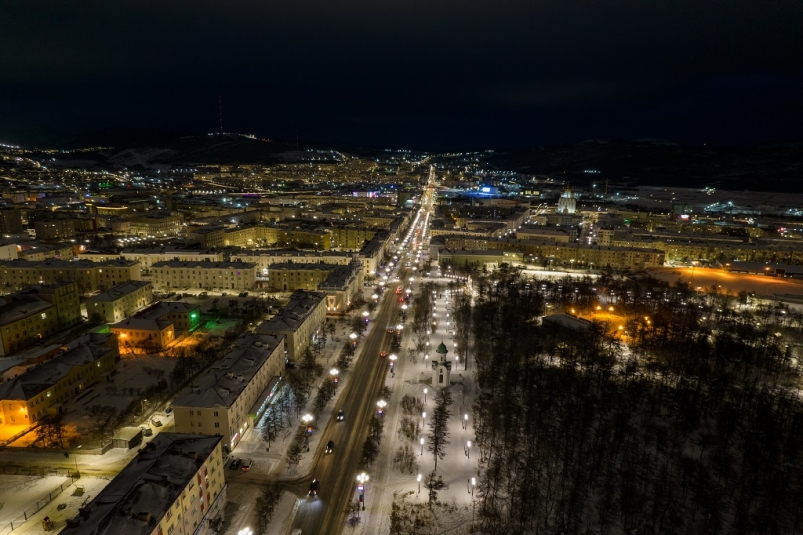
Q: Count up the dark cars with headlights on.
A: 3